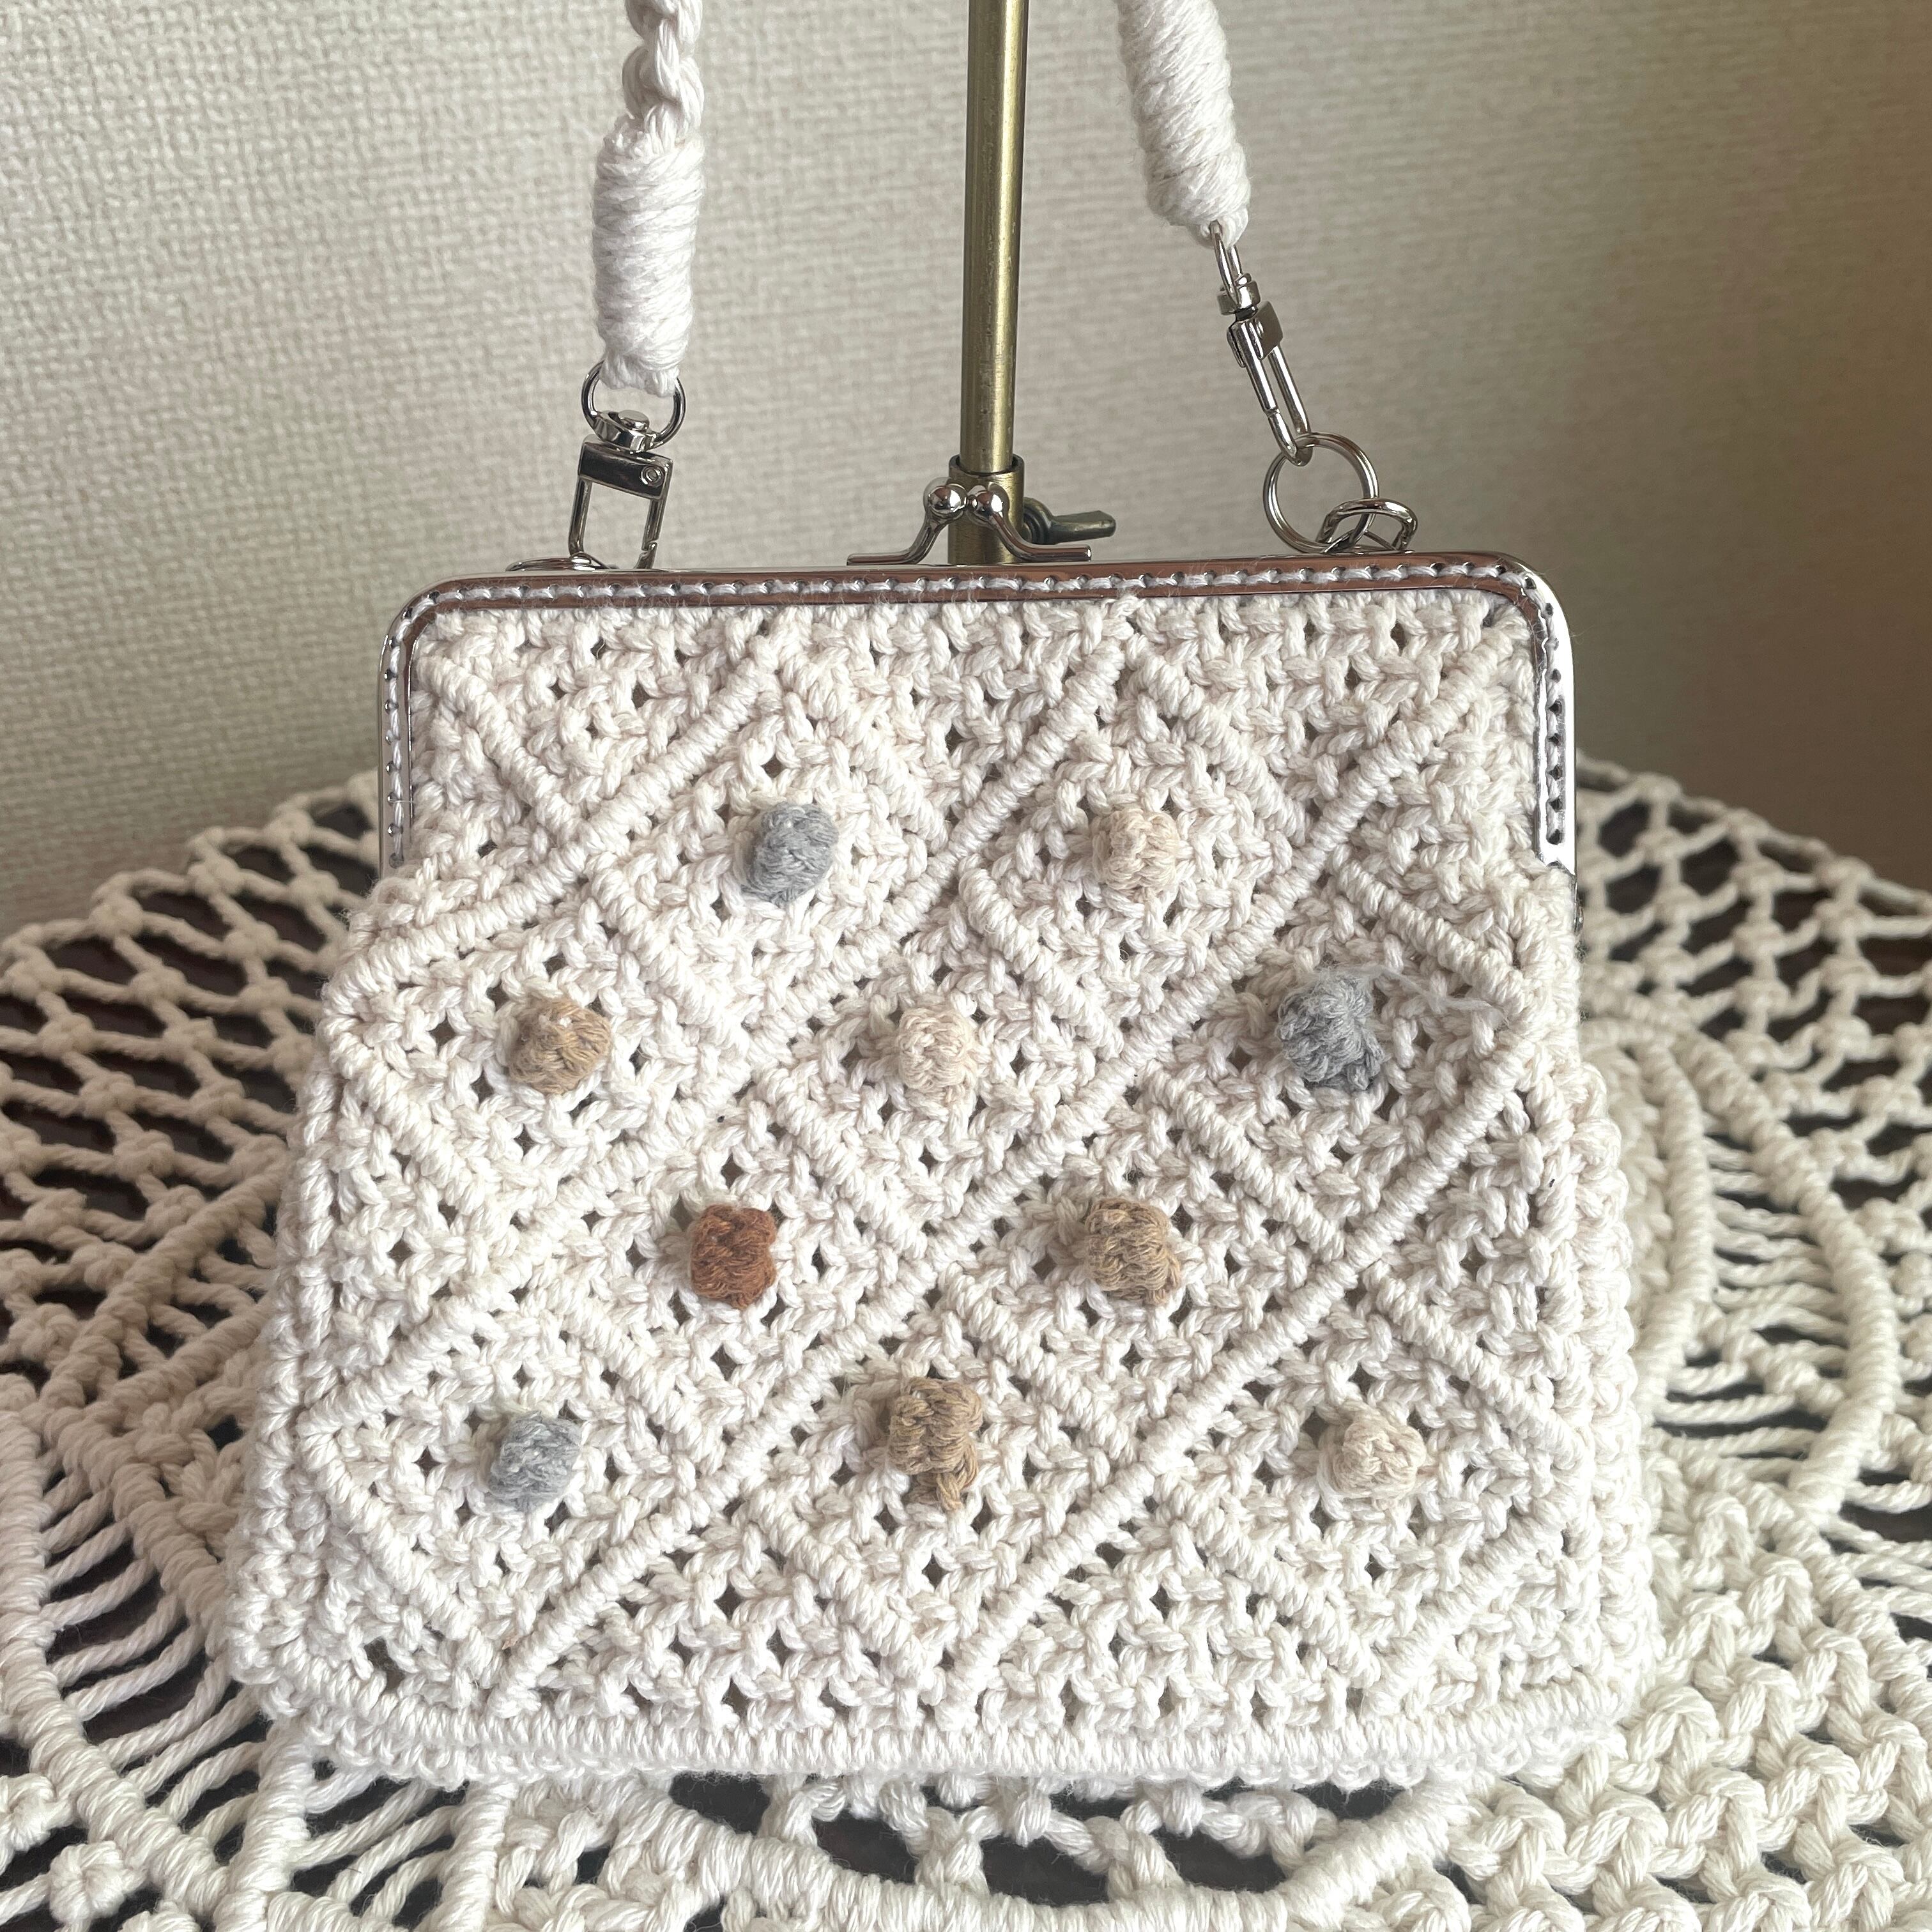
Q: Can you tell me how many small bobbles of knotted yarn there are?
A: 10